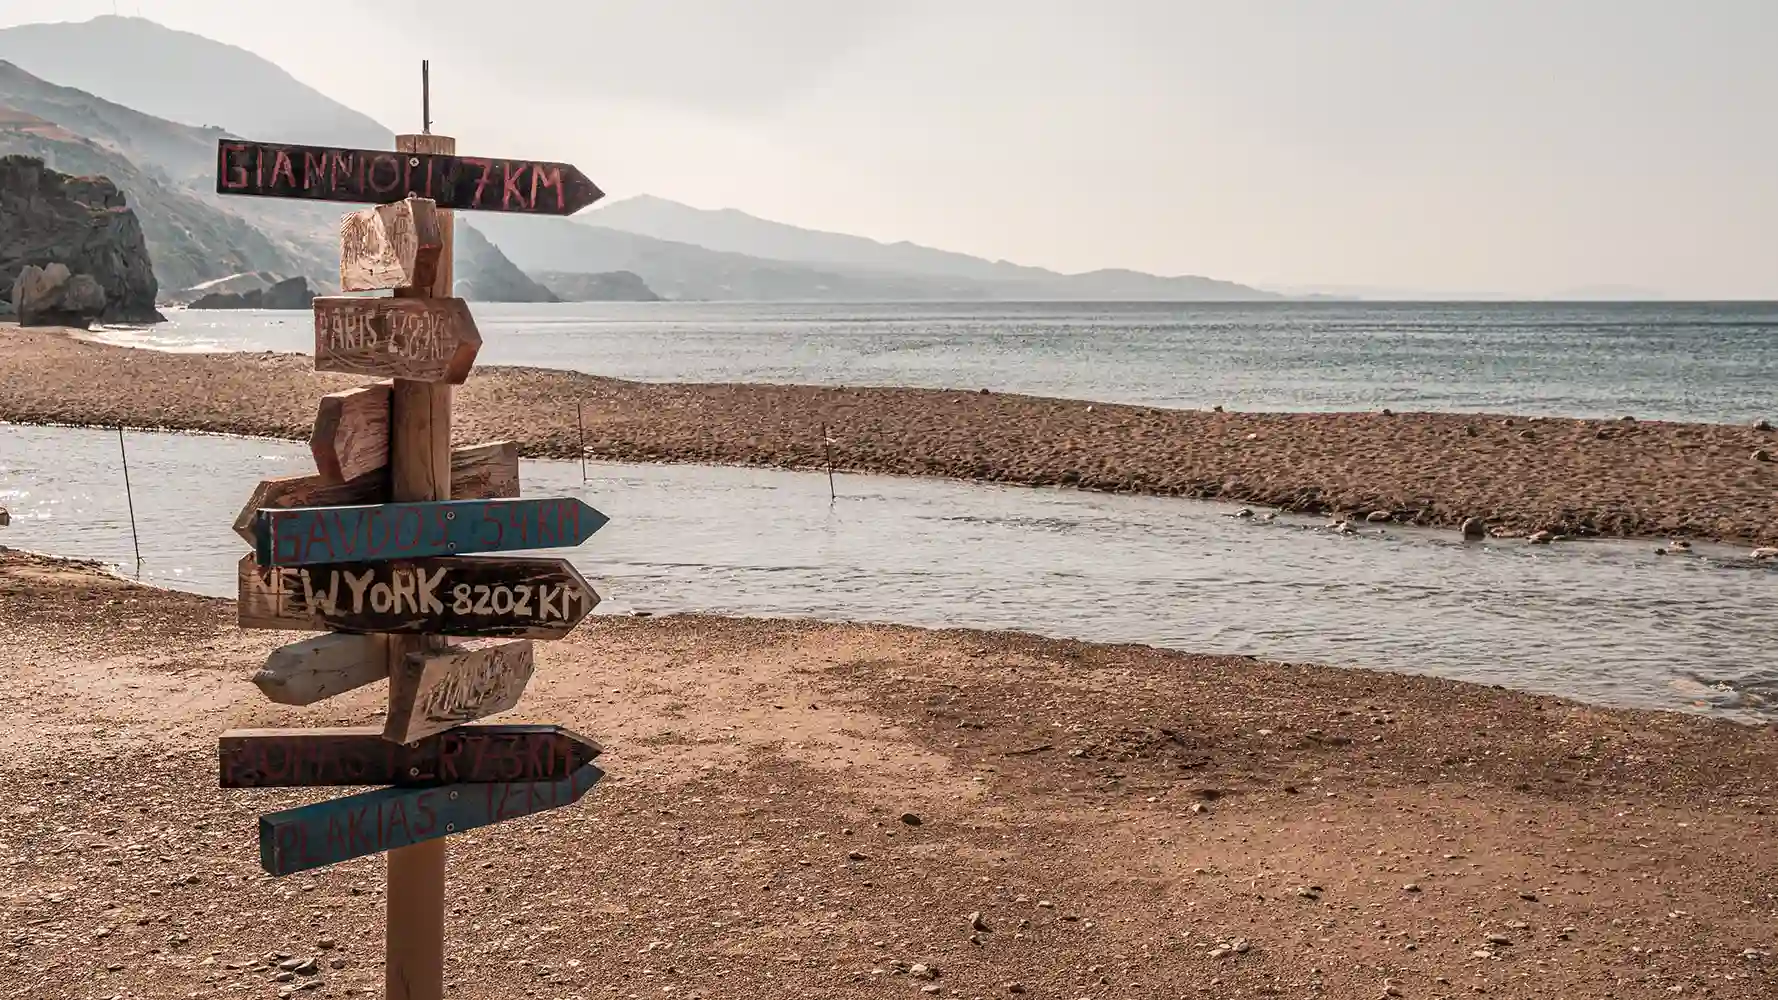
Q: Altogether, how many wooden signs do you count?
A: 11